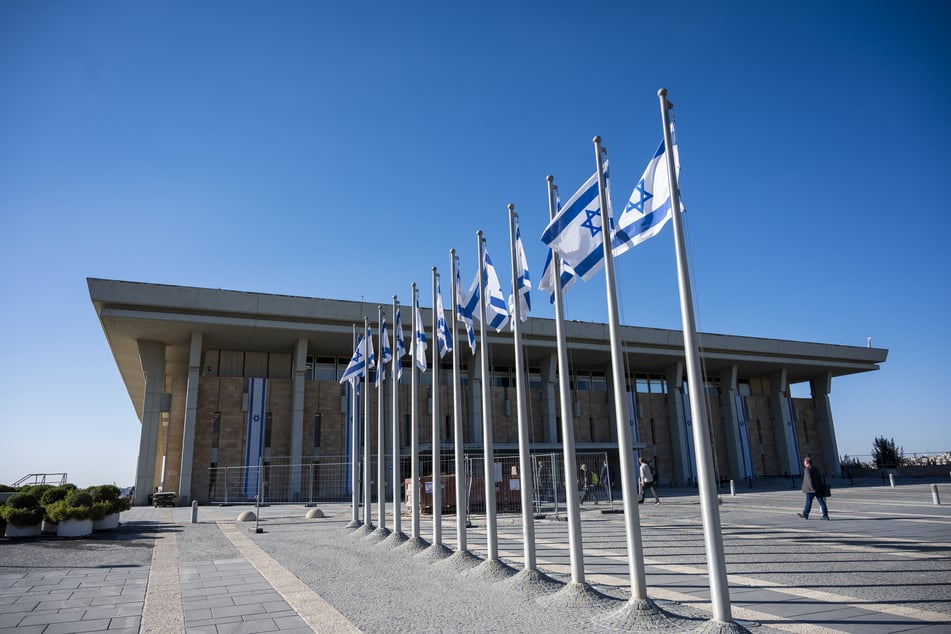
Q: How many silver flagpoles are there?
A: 12